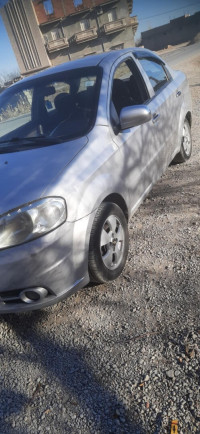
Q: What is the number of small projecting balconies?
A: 3